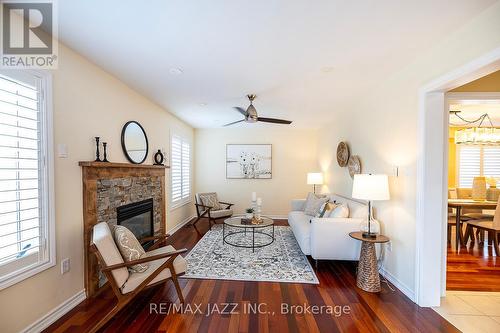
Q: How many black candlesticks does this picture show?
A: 2